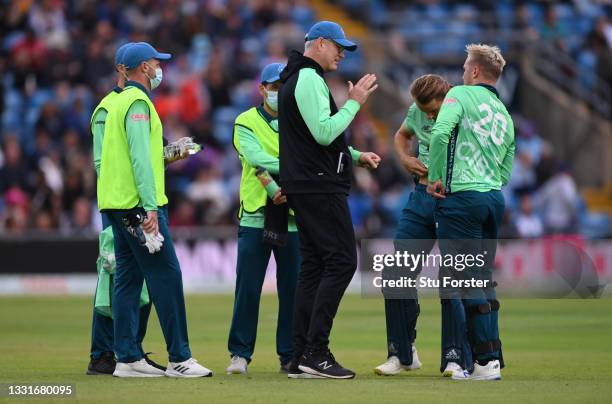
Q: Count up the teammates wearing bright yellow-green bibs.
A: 3